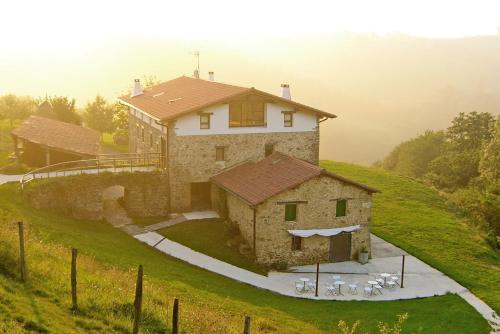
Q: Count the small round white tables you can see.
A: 4